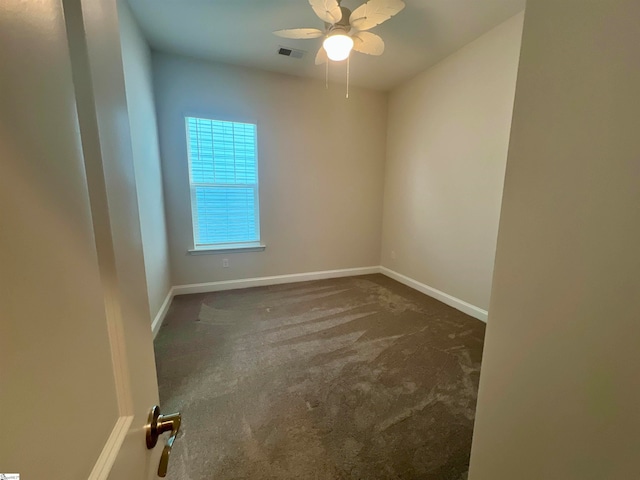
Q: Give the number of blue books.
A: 0